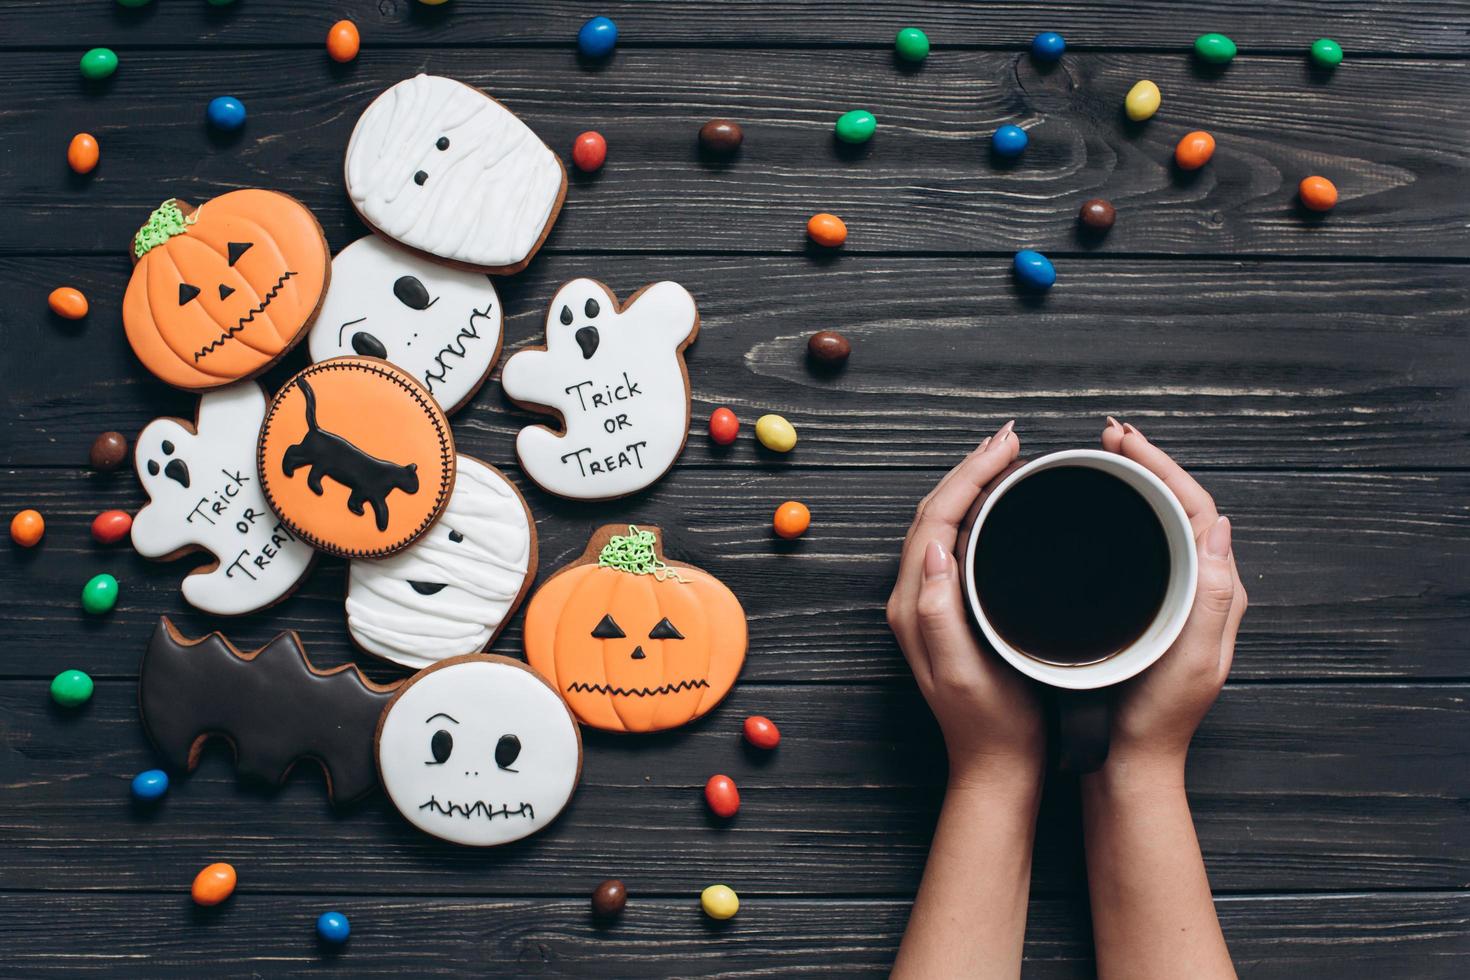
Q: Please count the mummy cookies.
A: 2